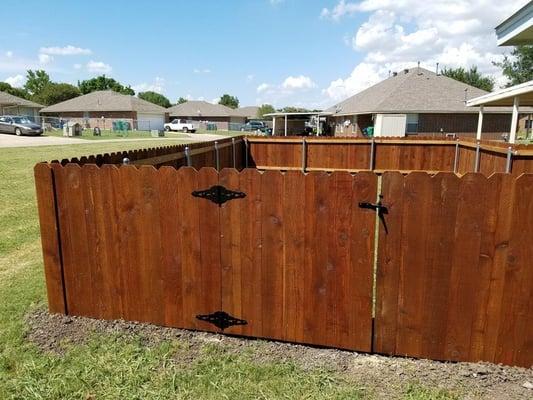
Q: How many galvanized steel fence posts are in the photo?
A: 10